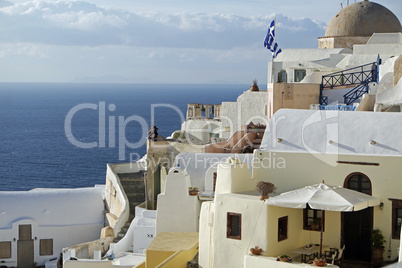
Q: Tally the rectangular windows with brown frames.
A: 4